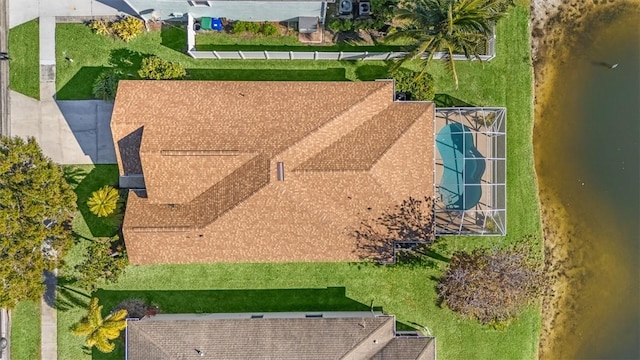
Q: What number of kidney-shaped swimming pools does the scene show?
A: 1